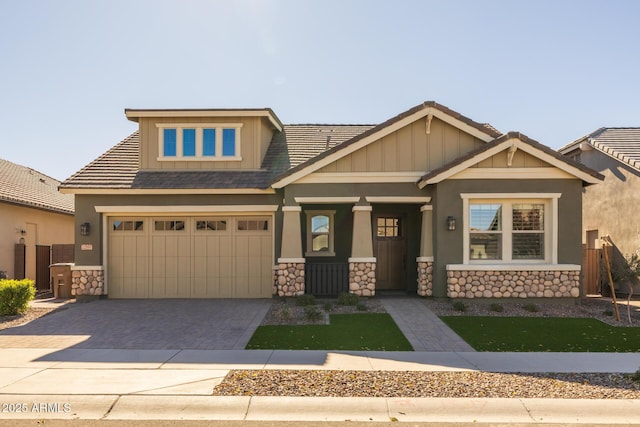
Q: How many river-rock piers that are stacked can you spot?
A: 3